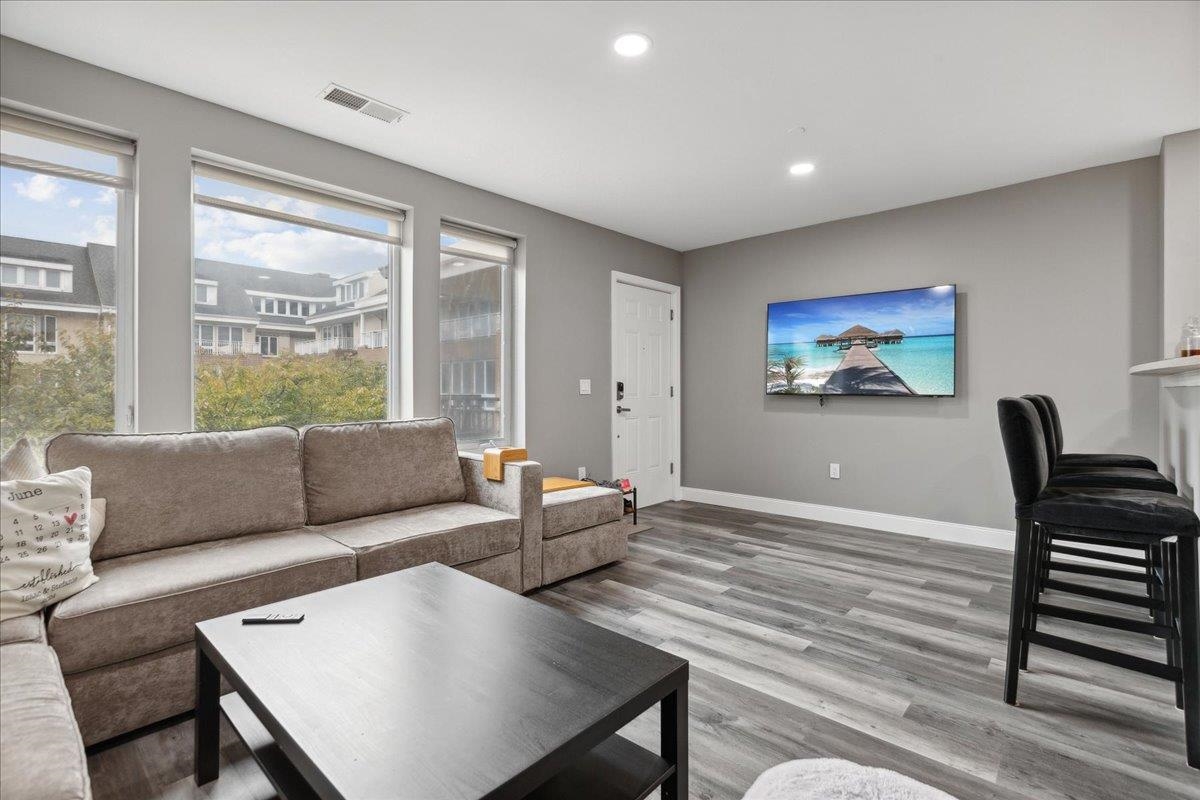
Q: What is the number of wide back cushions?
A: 2